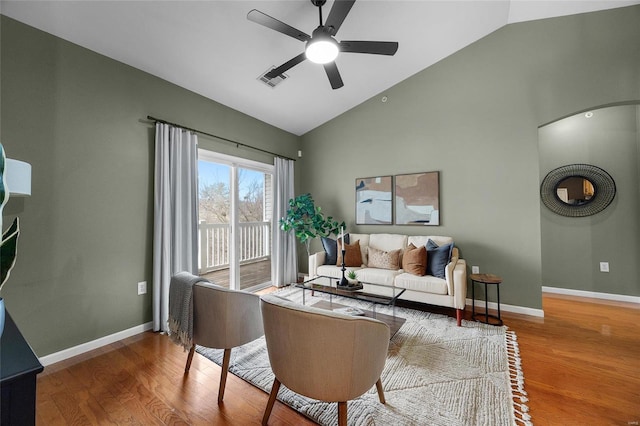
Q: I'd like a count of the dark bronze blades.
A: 5